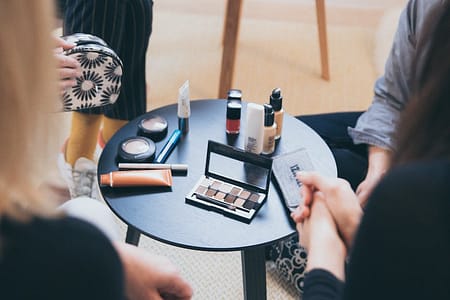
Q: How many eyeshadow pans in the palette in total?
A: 12